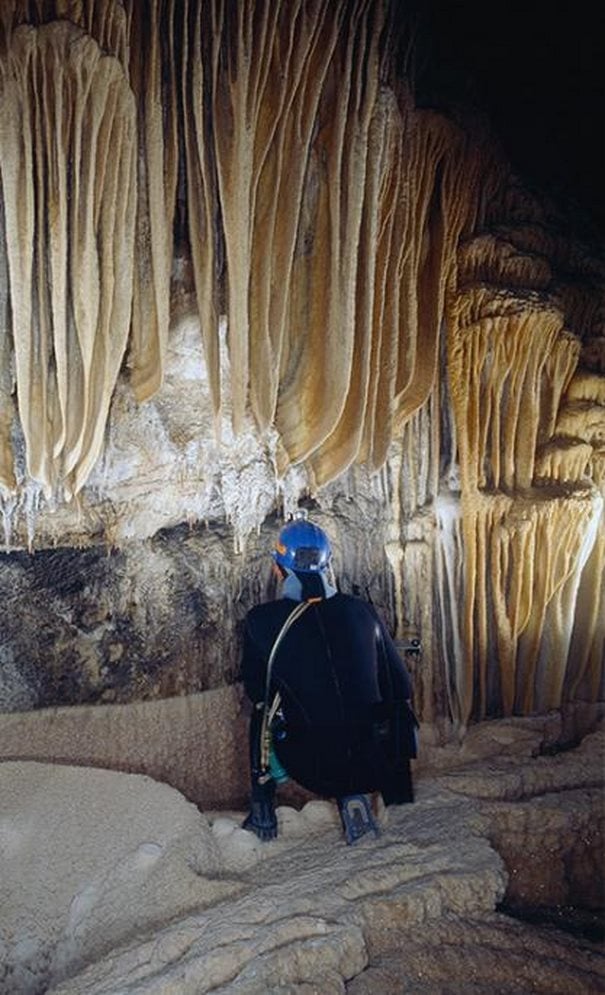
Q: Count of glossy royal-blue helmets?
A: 1